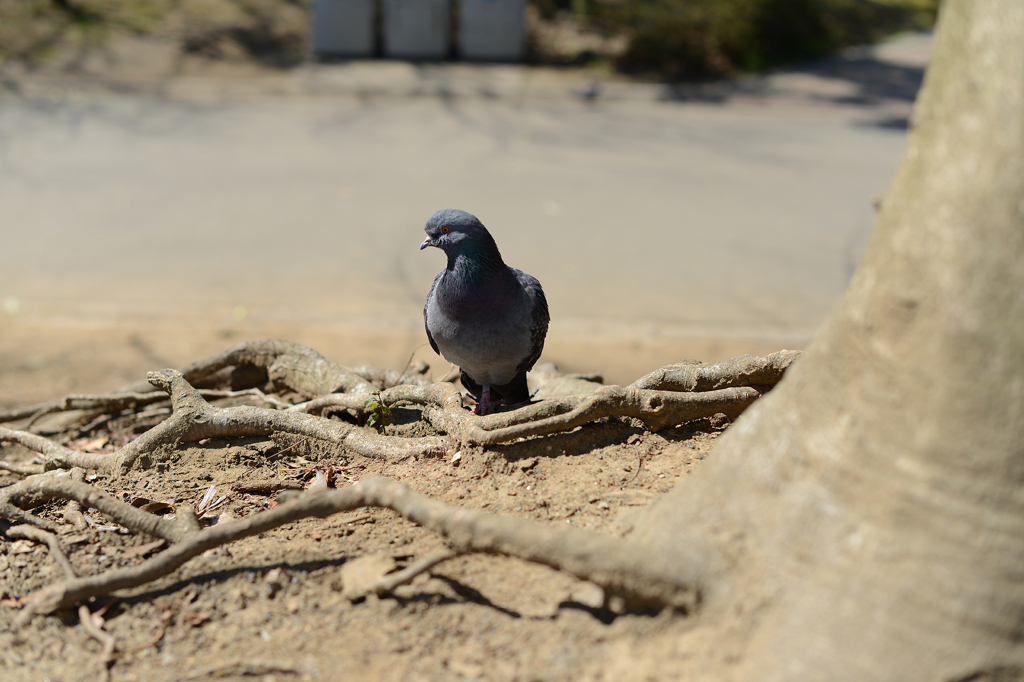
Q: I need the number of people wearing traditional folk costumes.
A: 0